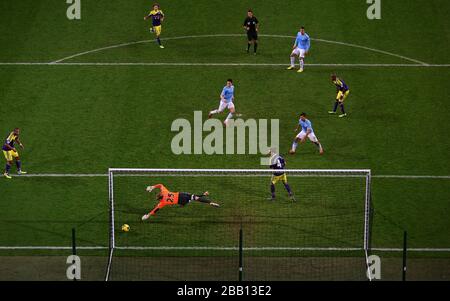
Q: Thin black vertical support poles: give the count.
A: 3